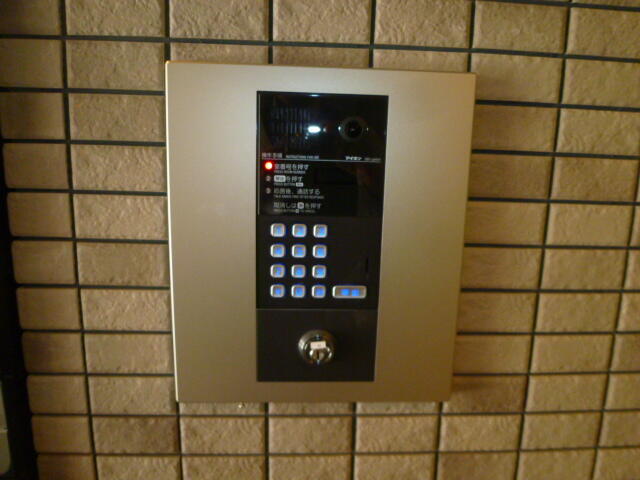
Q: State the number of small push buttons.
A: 12